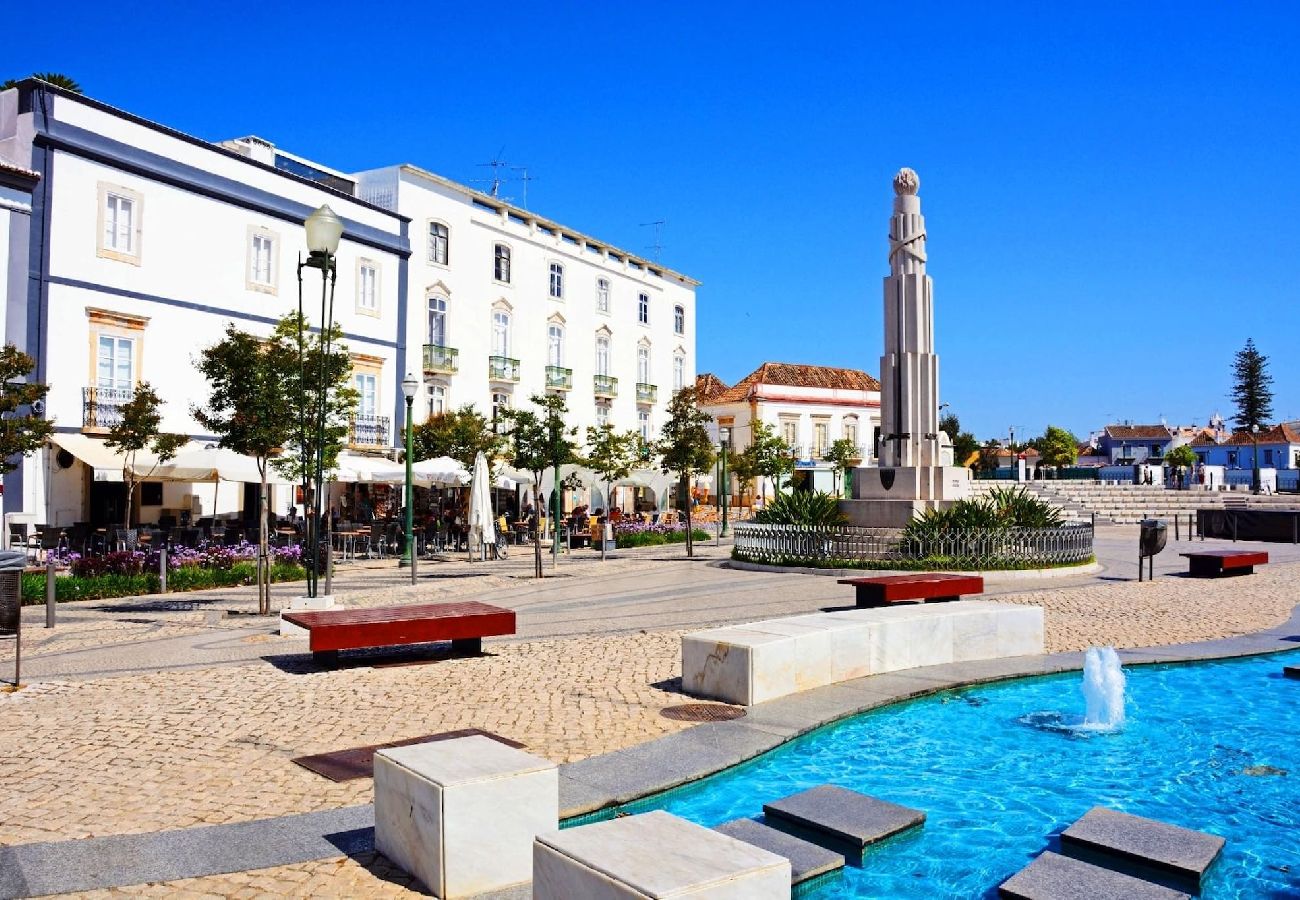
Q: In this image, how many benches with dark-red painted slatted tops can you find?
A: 3